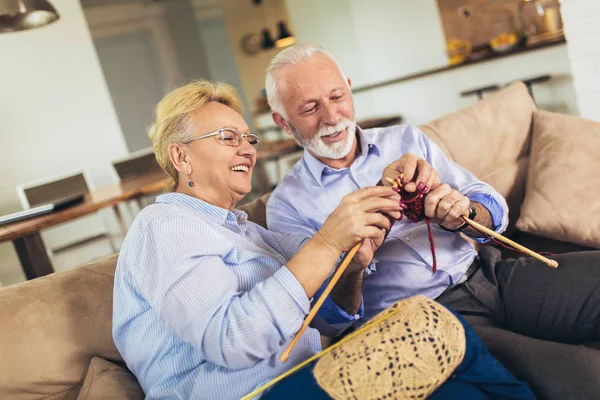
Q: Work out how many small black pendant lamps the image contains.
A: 2